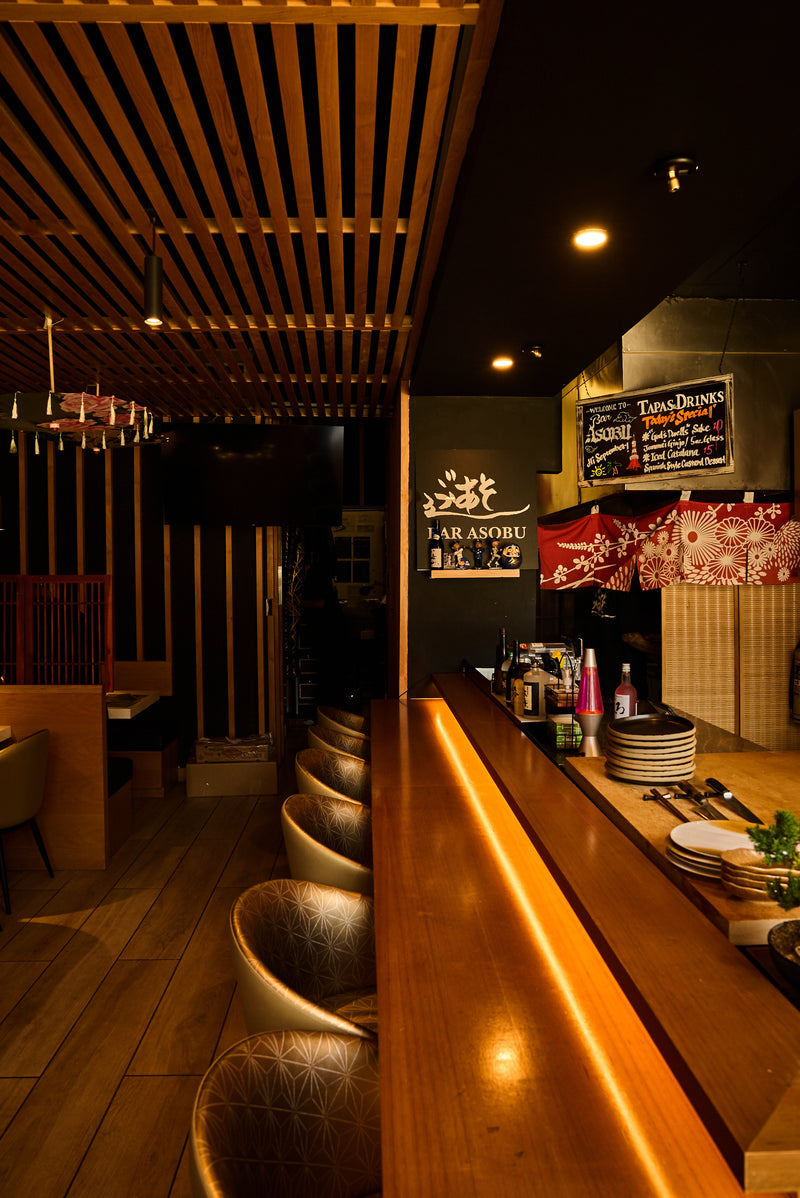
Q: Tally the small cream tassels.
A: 15